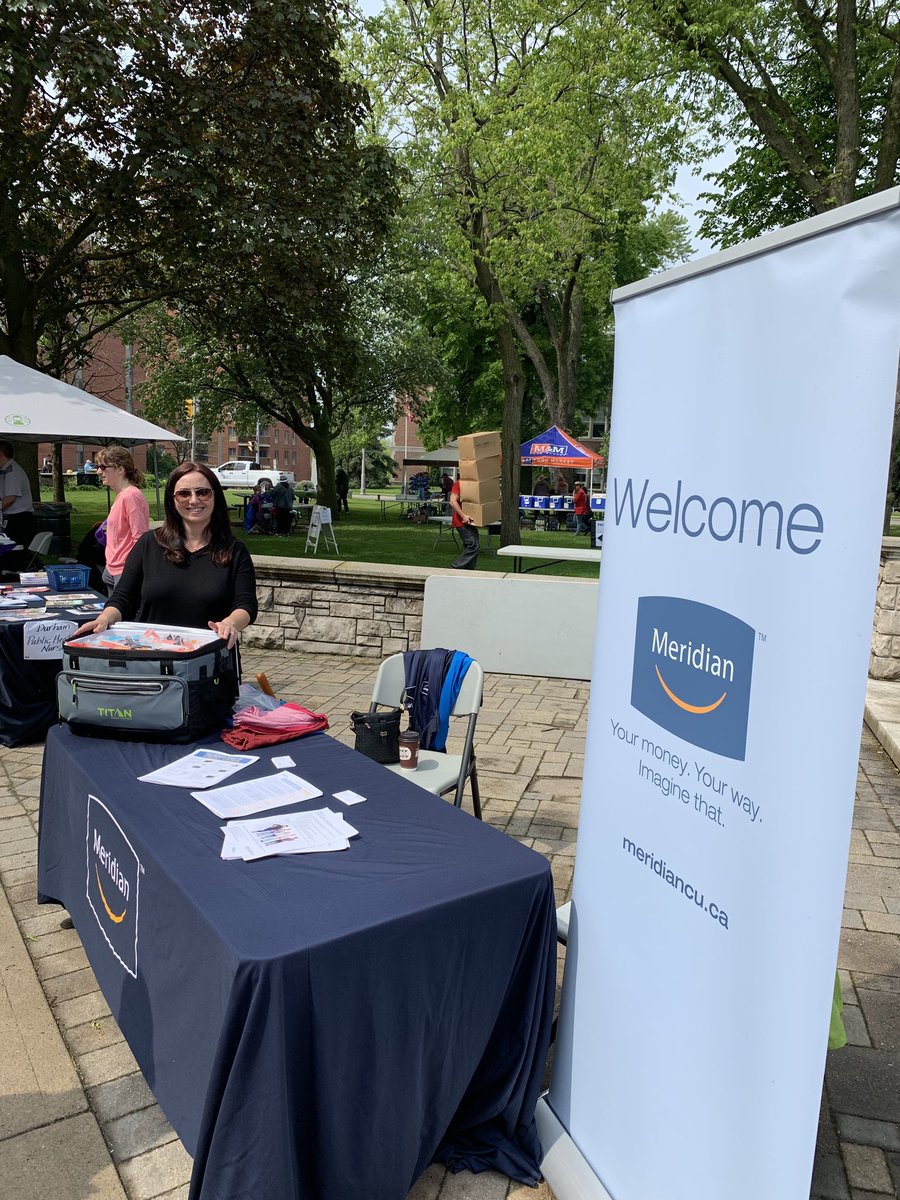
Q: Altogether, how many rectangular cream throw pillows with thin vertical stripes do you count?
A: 0